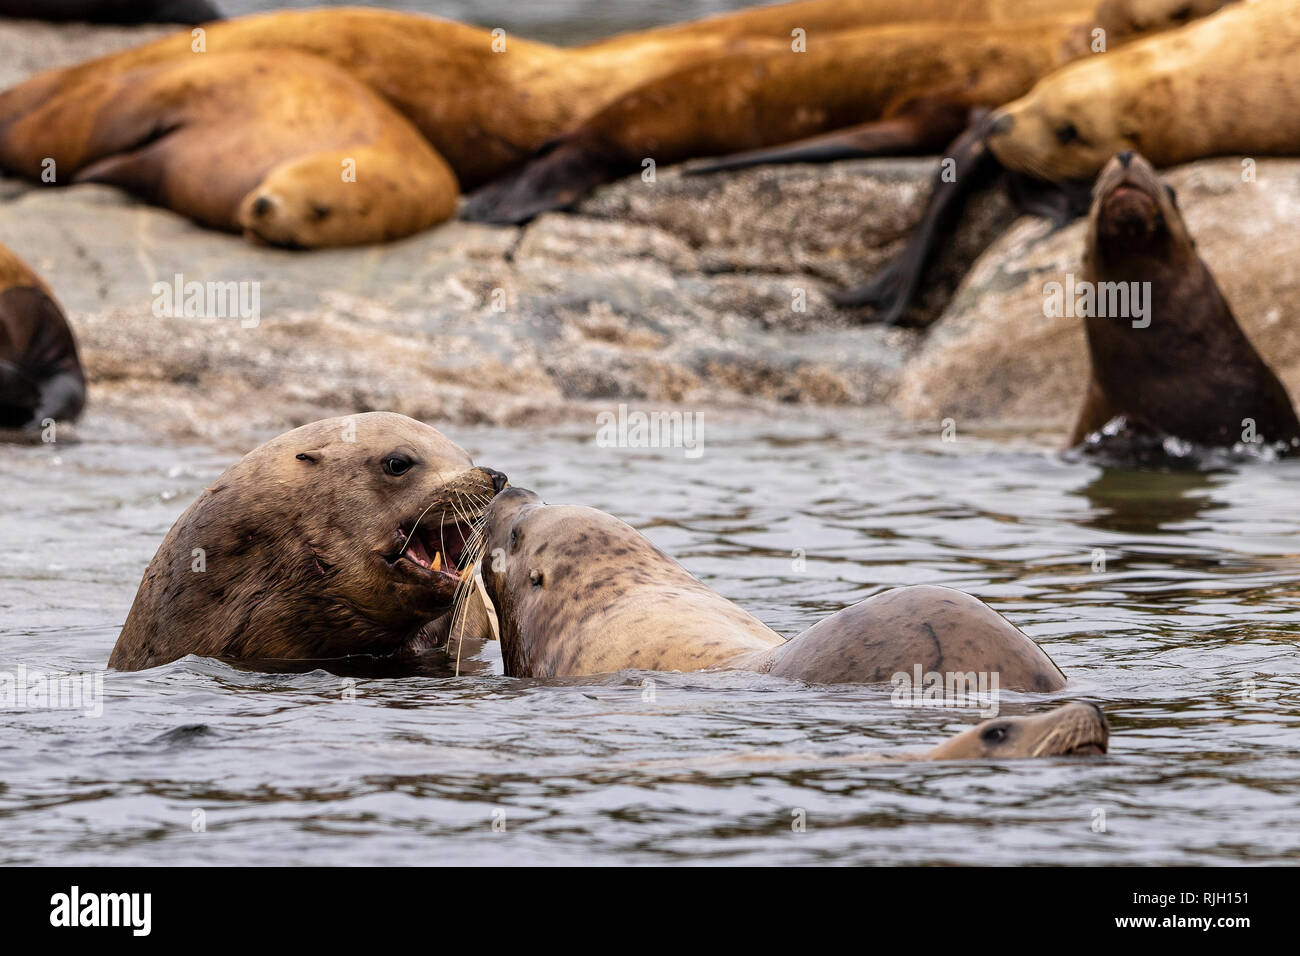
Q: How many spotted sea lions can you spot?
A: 1